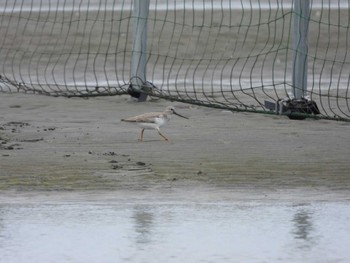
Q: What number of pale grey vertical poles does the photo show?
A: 2